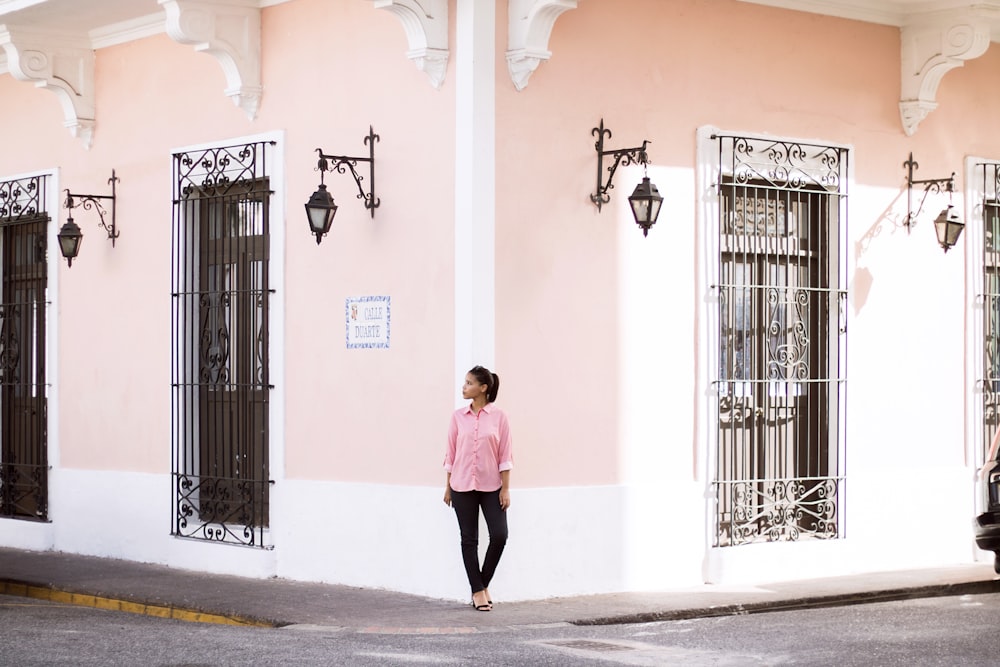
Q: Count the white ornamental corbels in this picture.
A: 5